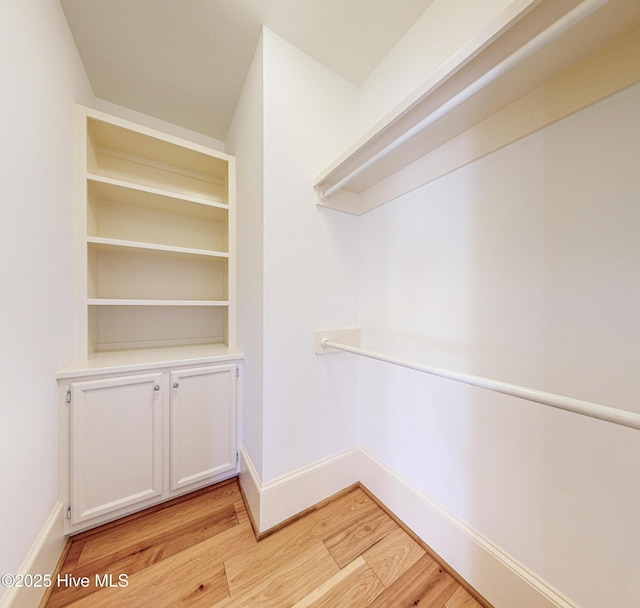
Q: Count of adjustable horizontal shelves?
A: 3